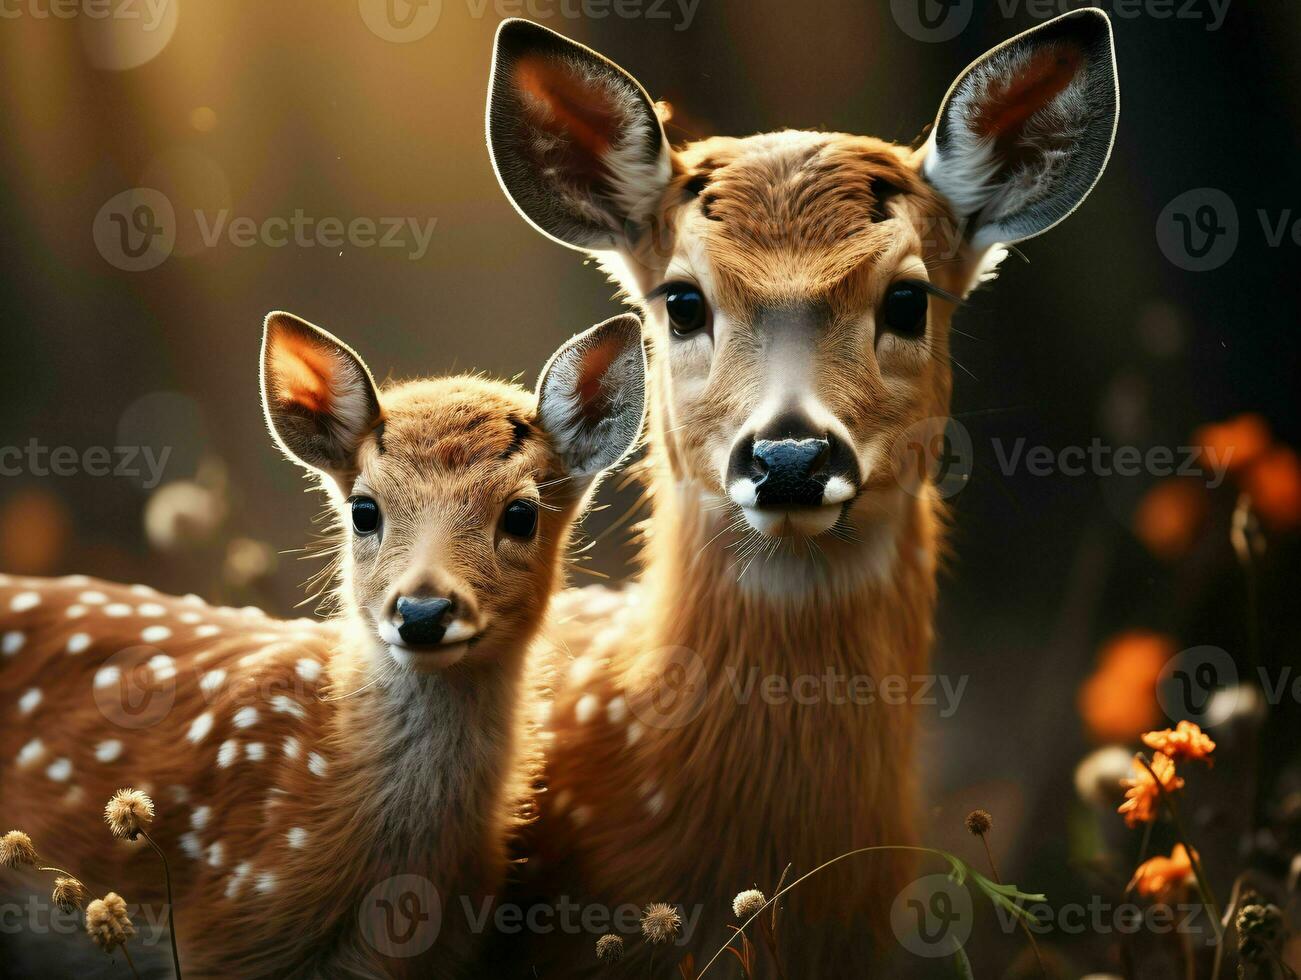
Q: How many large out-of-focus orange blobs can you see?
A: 5